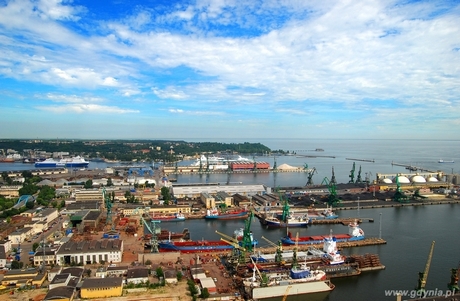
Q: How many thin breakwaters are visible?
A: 3